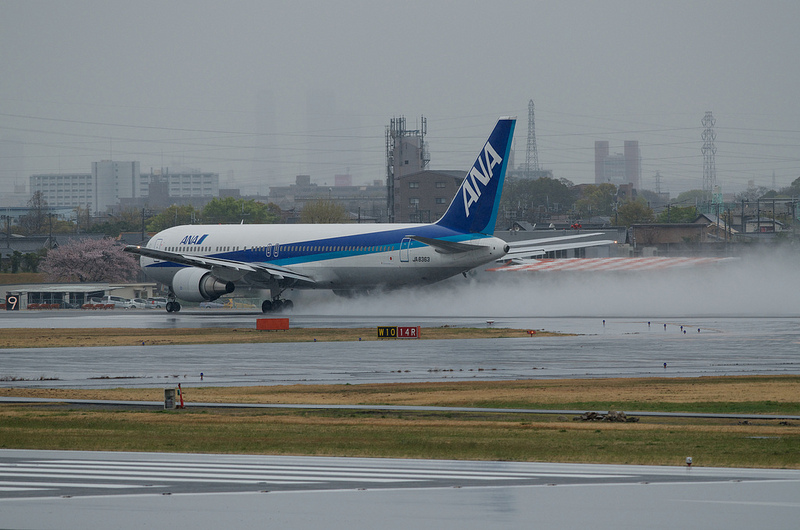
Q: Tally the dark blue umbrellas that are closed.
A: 0